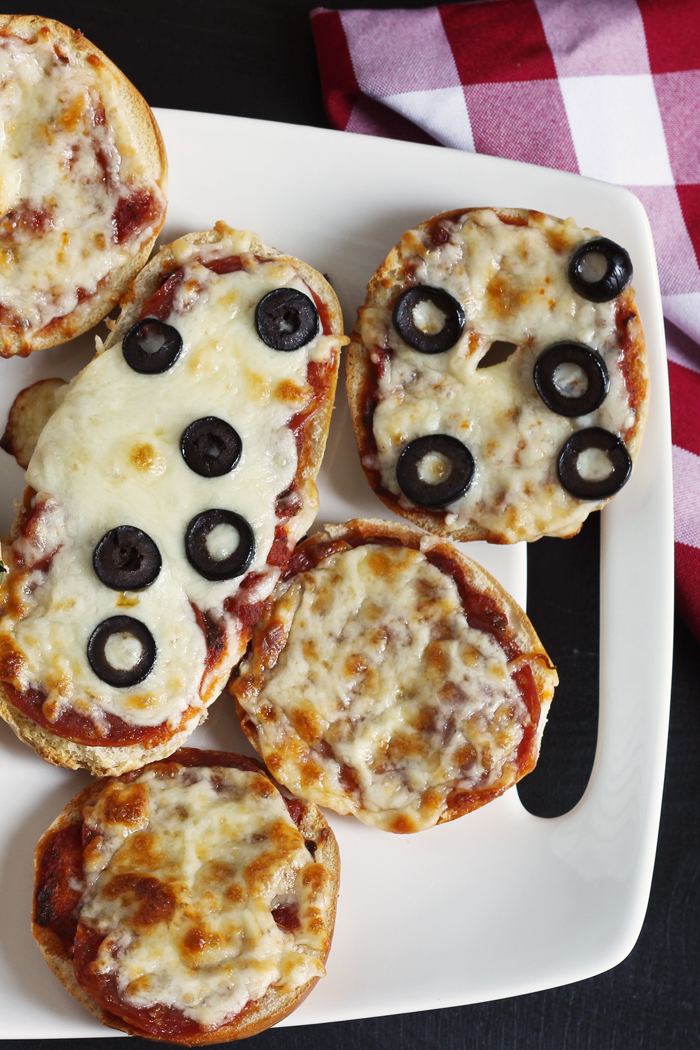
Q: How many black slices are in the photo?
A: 11